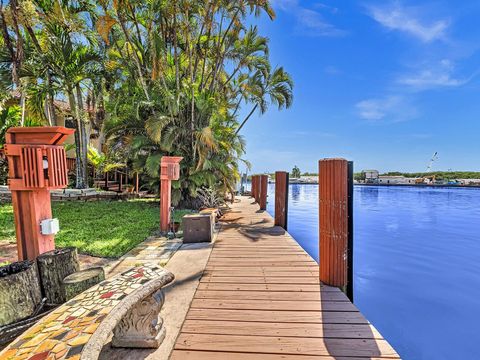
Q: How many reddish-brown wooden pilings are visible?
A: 5